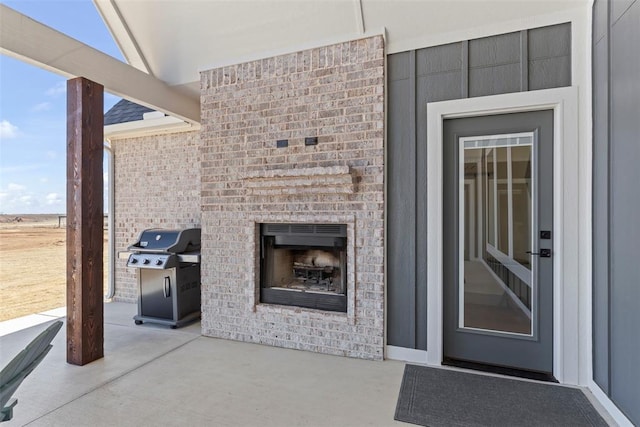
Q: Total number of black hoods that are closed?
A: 1